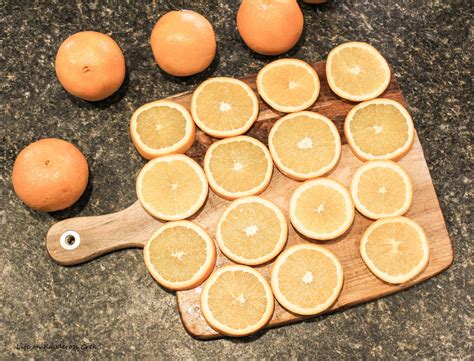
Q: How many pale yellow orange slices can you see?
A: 15